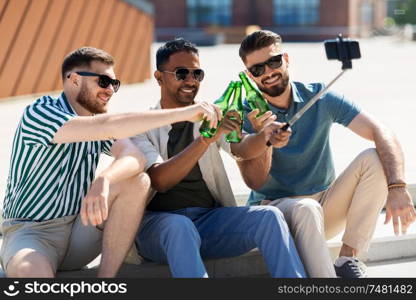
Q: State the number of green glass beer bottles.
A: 3